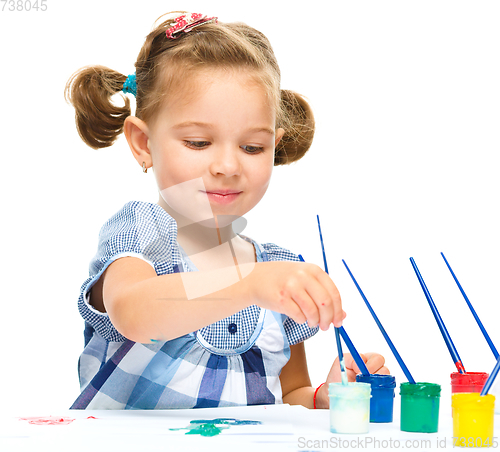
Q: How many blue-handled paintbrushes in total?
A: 6